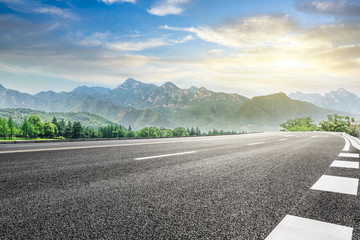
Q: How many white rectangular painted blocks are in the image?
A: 4